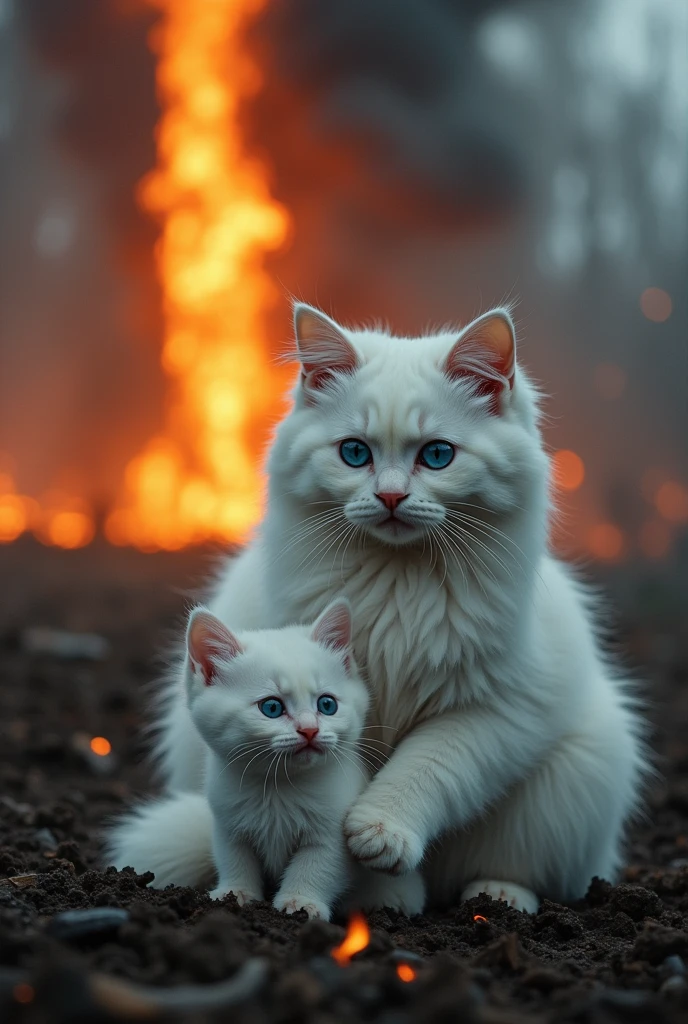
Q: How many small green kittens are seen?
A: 0